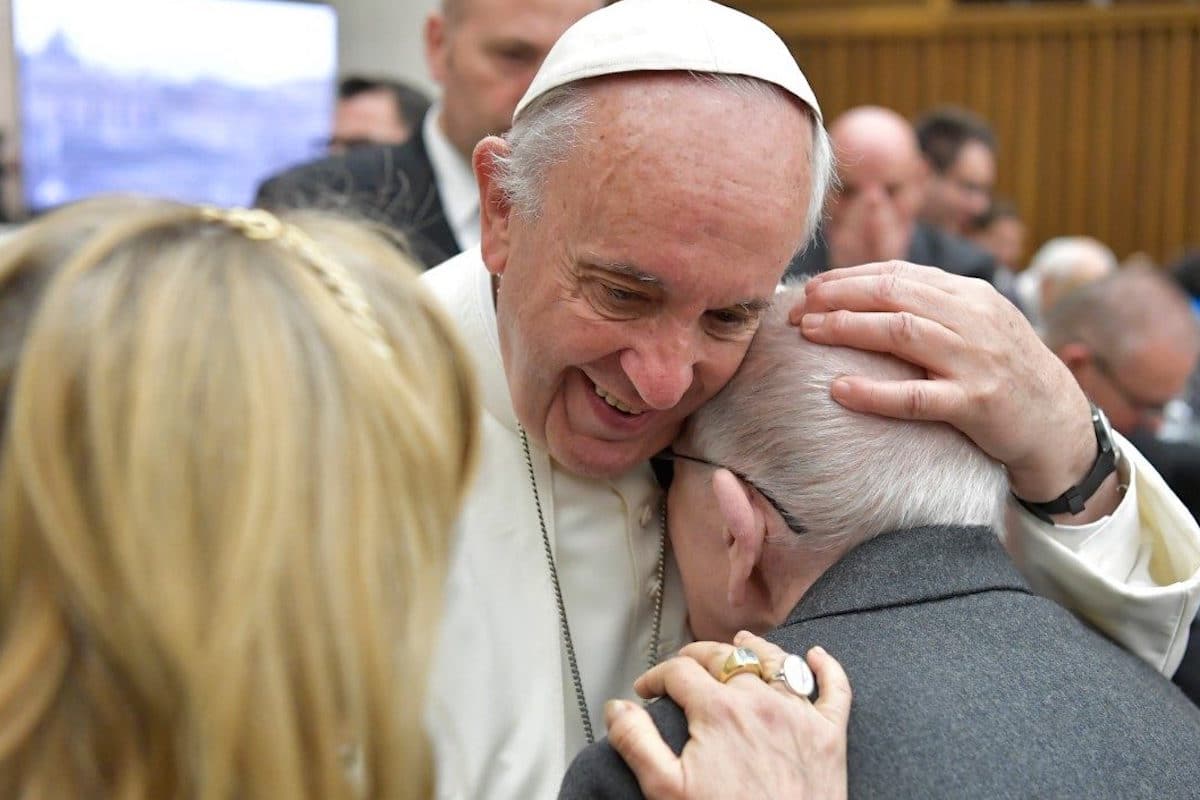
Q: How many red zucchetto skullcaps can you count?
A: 0